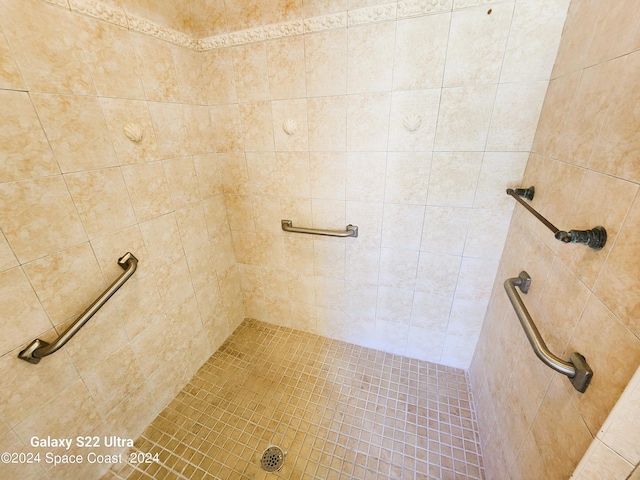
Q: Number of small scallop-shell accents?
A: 3